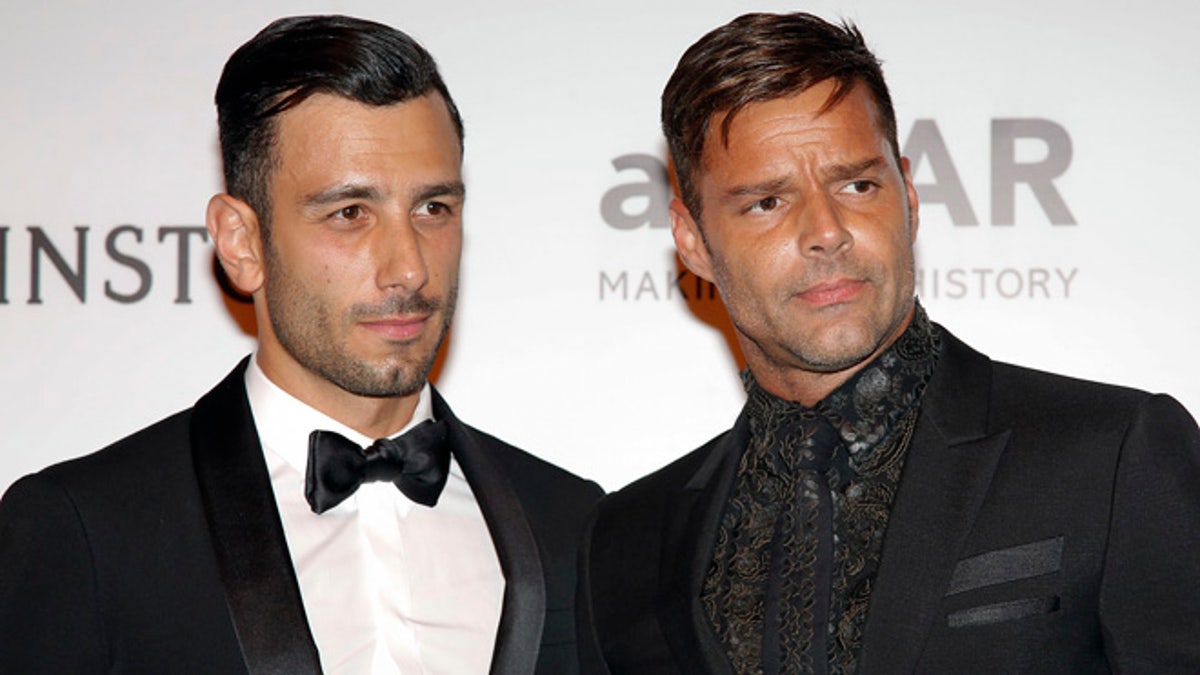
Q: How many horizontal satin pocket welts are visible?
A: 2